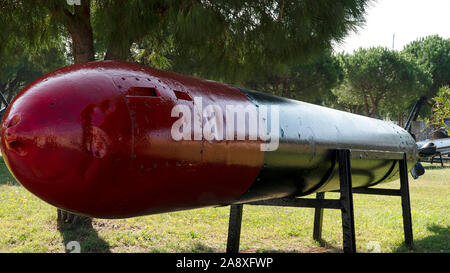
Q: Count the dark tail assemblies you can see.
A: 1